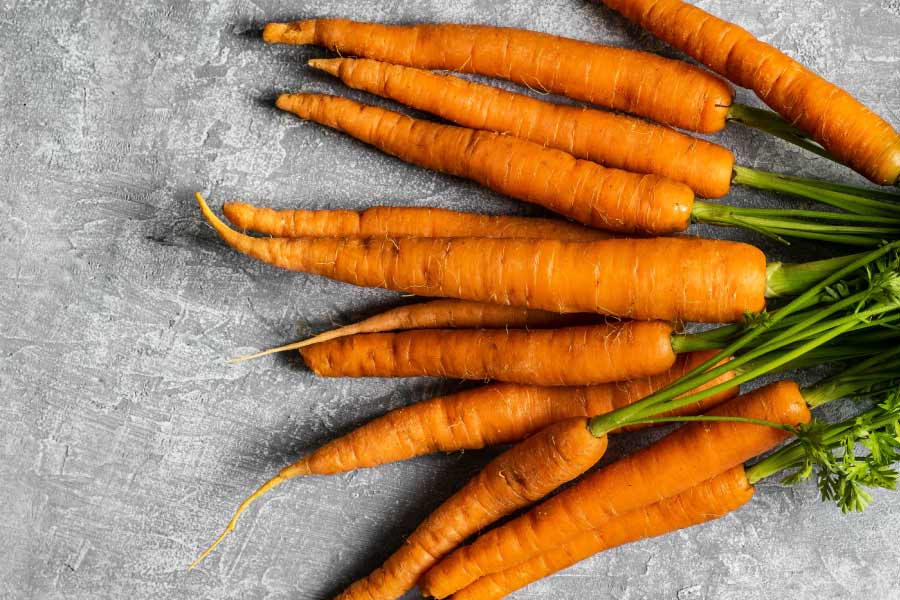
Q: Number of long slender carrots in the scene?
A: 12